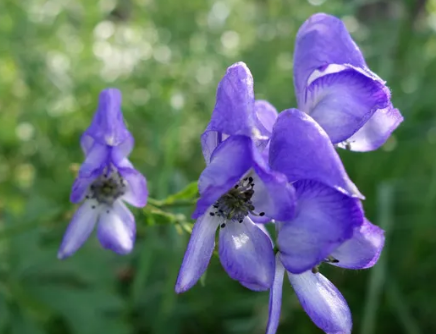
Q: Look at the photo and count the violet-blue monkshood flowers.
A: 4